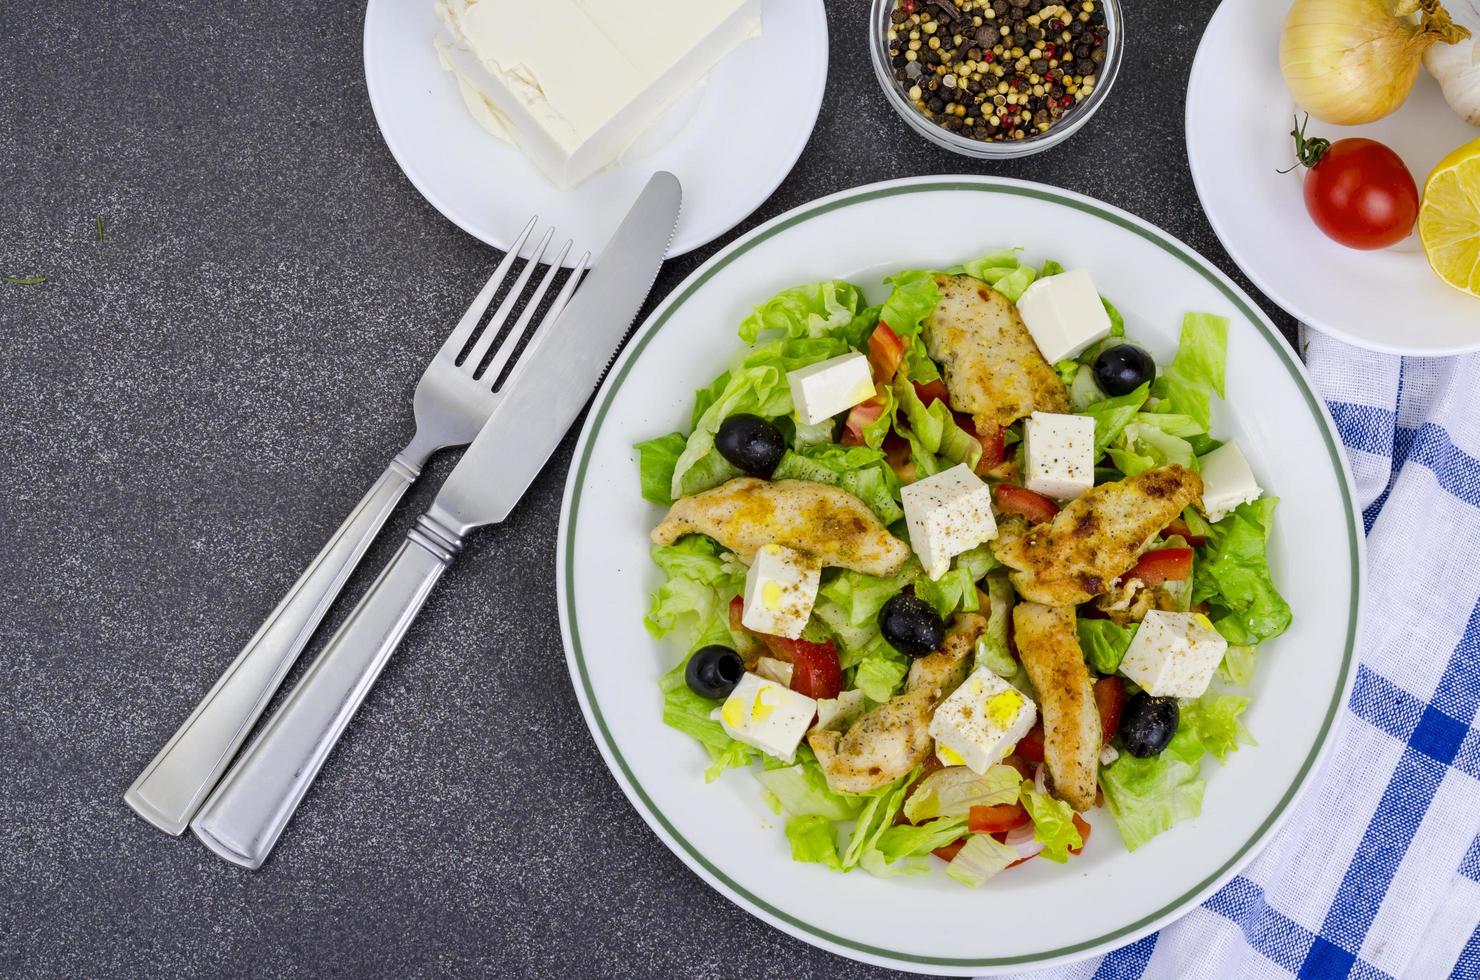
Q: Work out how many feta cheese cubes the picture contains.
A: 9